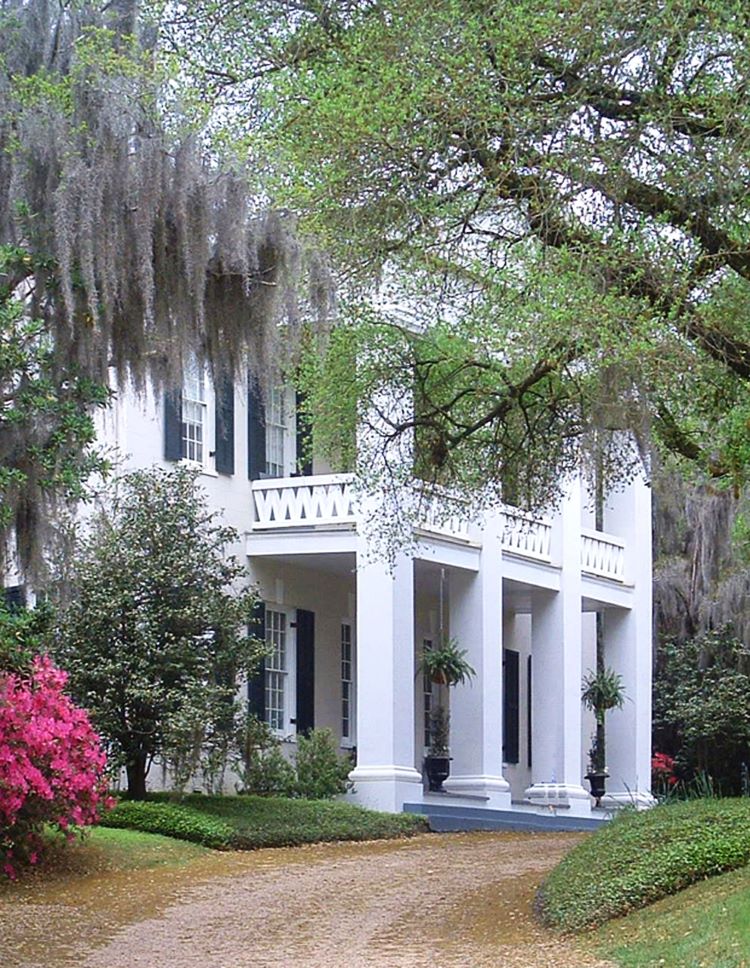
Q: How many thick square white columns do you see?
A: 4